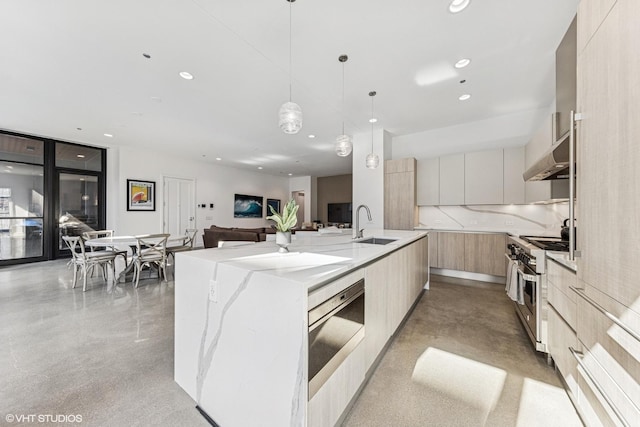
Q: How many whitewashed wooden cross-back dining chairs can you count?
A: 4